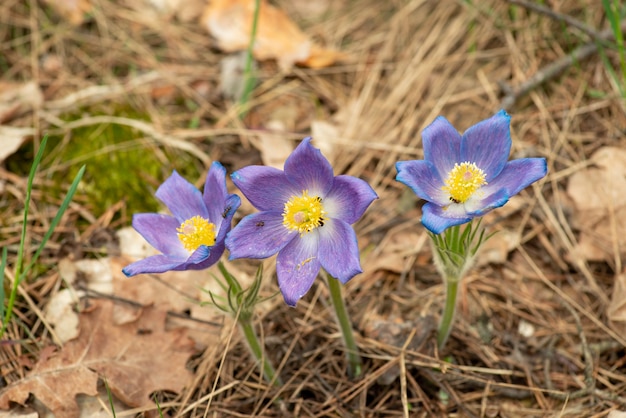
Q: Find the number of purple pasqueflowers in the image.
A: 3